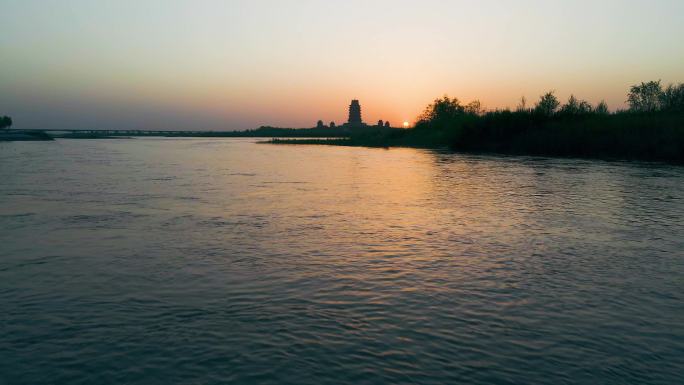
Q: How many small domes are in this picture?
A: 4